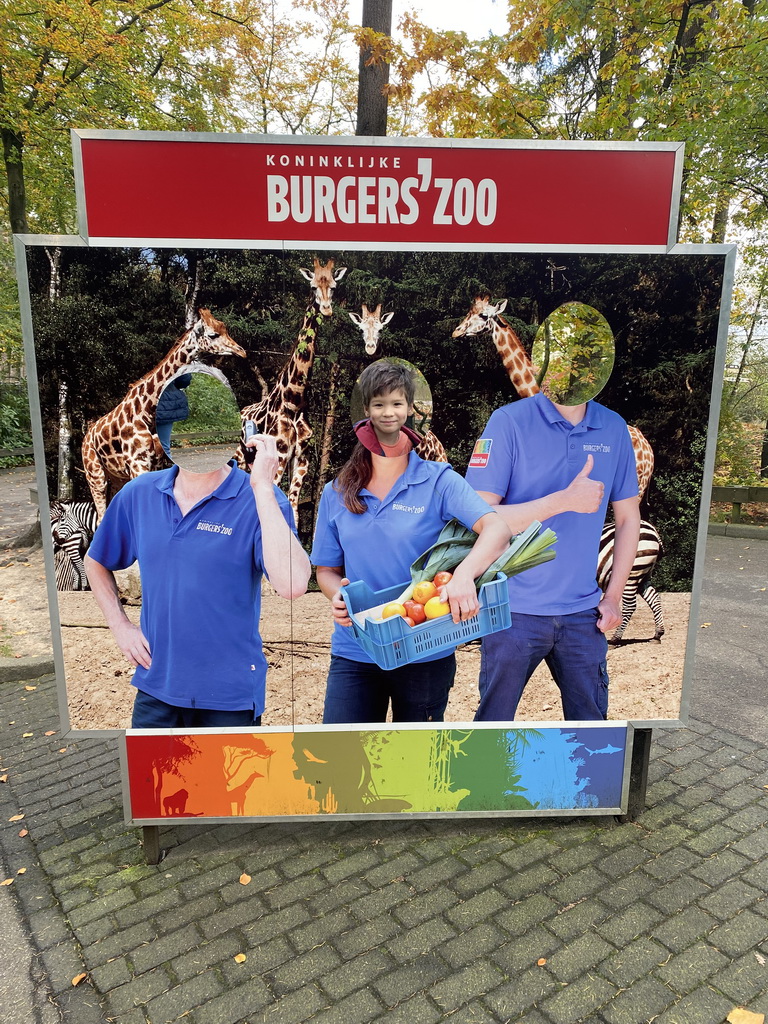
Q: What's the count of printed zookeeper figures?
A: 3